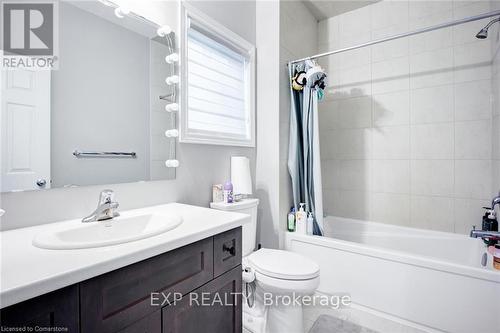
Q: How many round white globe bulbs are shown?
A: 7